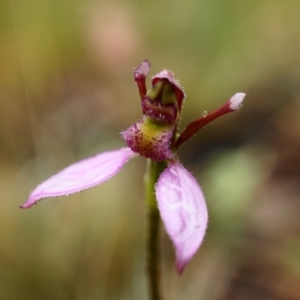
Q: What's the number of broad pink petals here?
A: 2